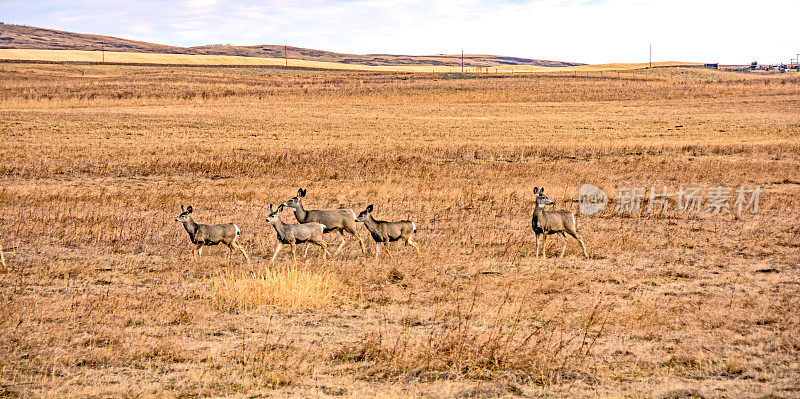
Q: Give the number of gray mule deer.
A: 5